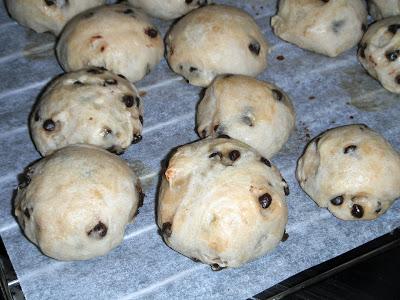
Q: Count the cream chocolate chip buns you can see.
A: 12